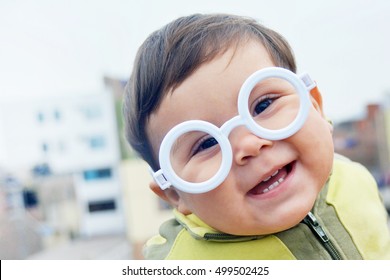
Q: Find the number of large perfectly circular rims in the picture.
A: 2